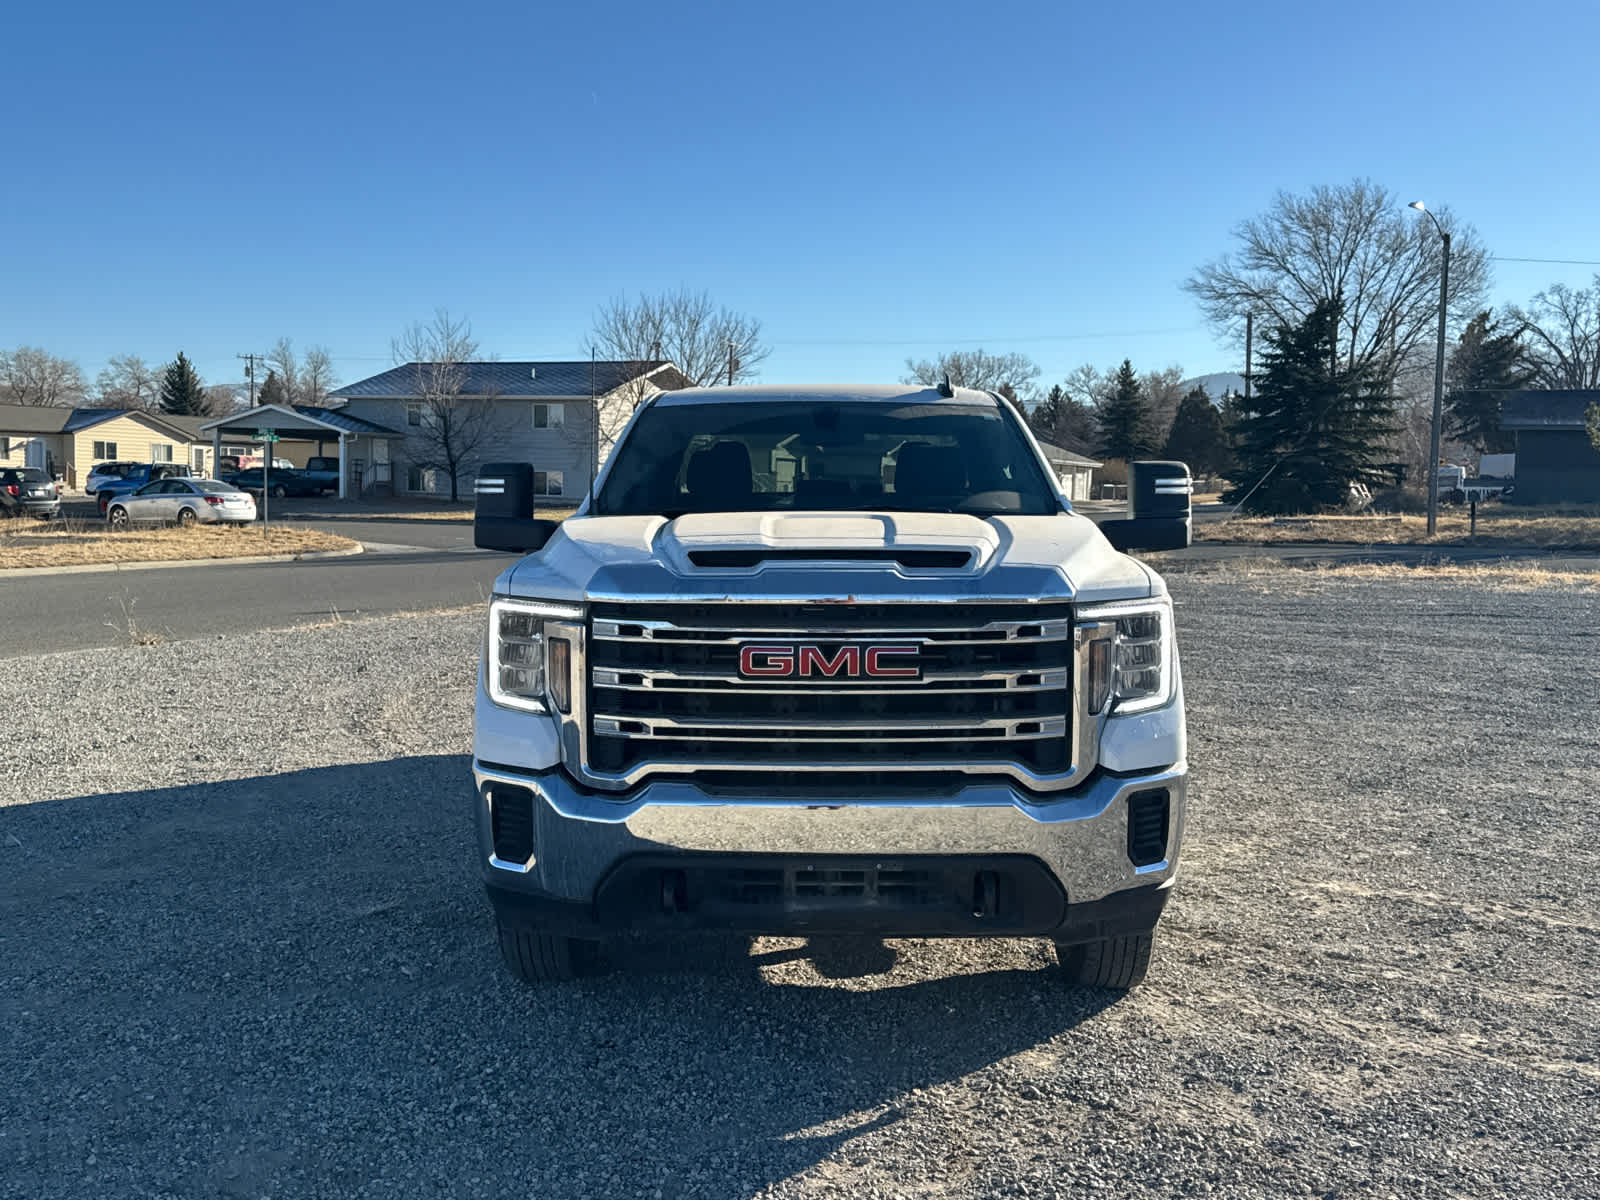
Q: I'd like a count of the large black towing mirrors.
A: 2